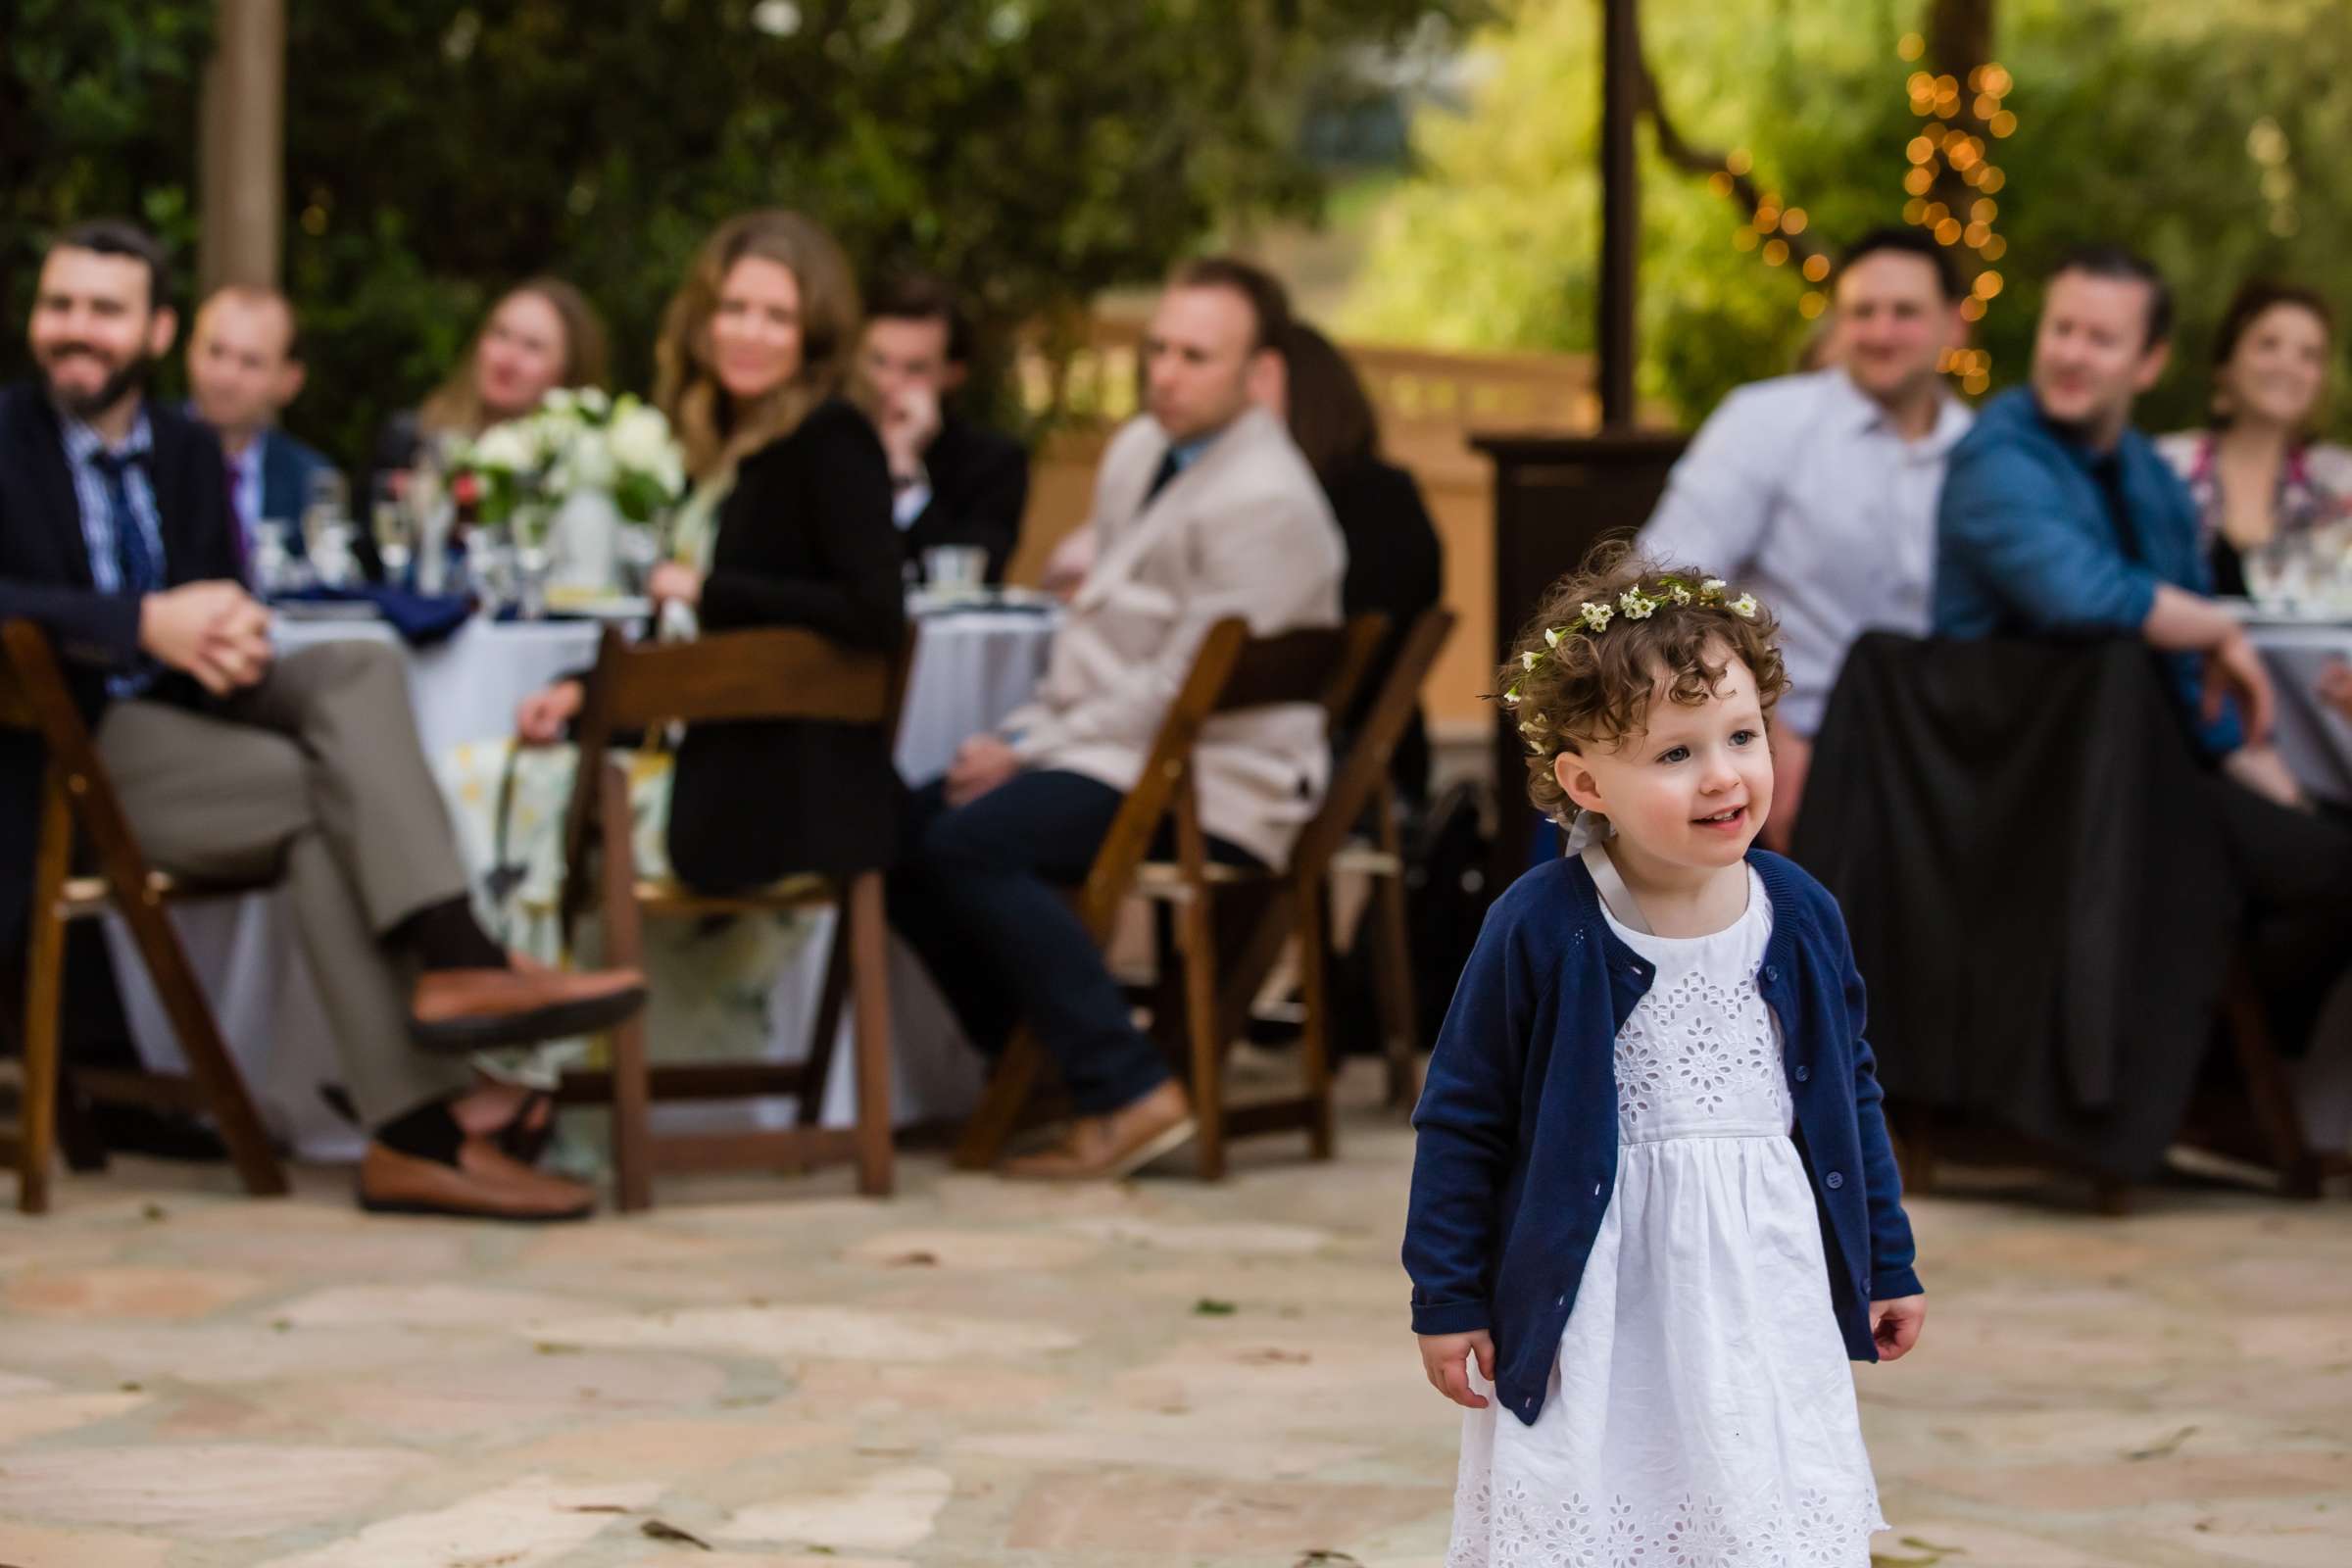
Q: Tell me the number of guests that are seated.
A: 10